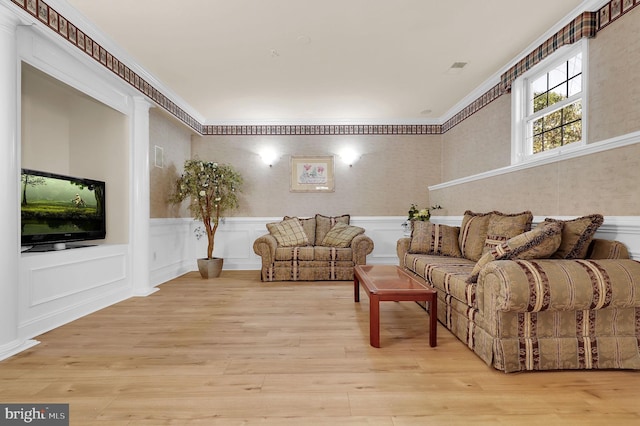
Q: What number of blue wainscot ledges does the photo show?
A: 0